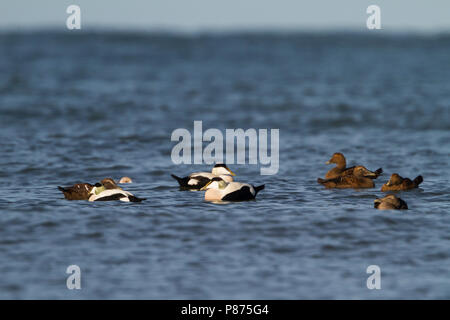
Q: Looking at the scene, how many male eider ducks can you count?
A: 3